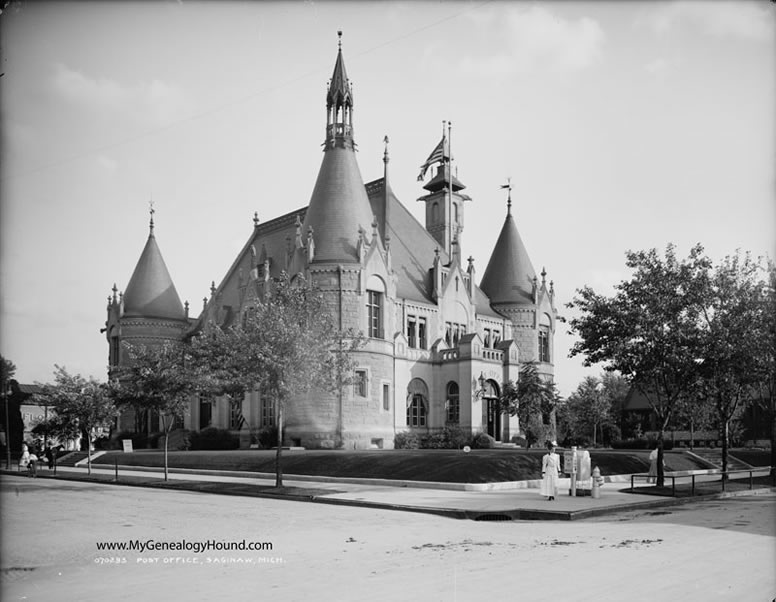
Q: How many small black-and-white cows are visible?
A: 0